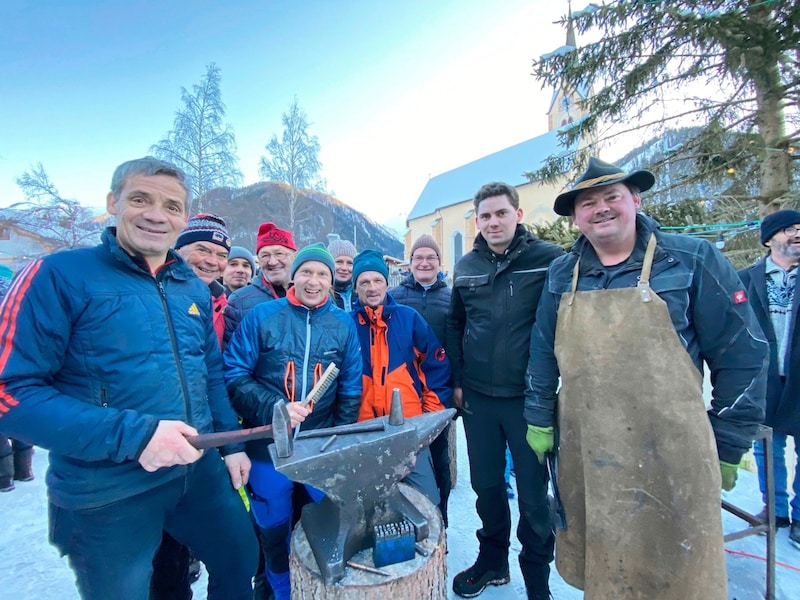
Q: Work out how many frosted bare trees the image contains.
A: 3